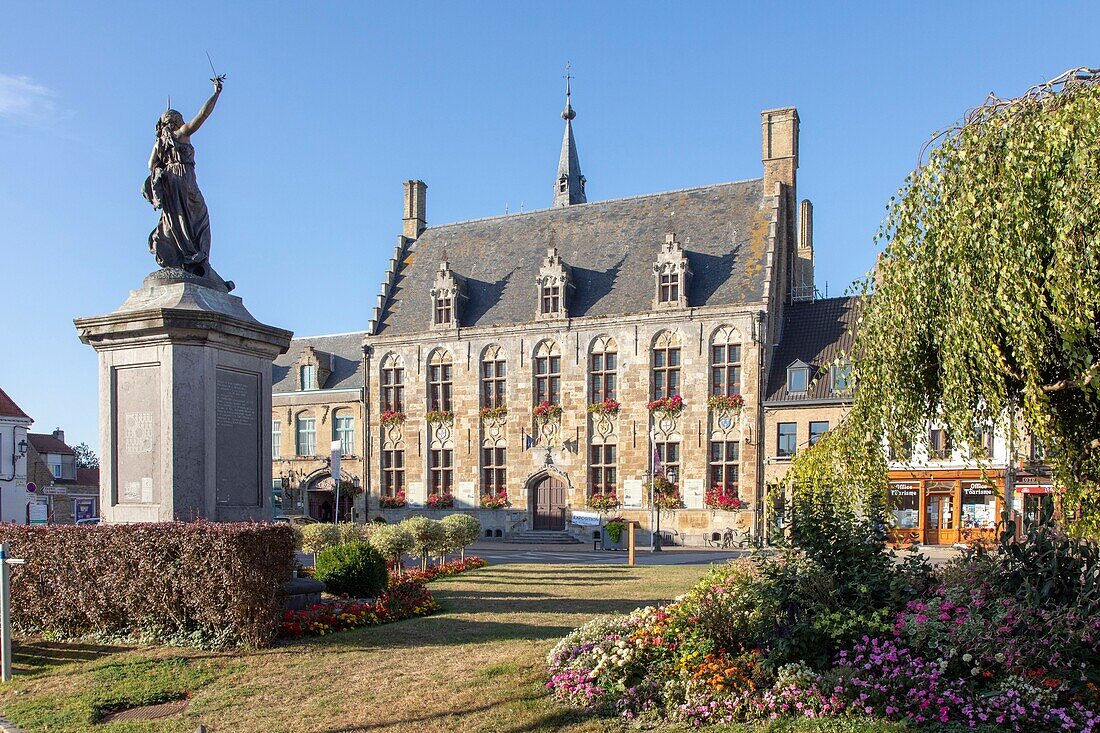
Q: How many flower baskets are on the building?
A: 13